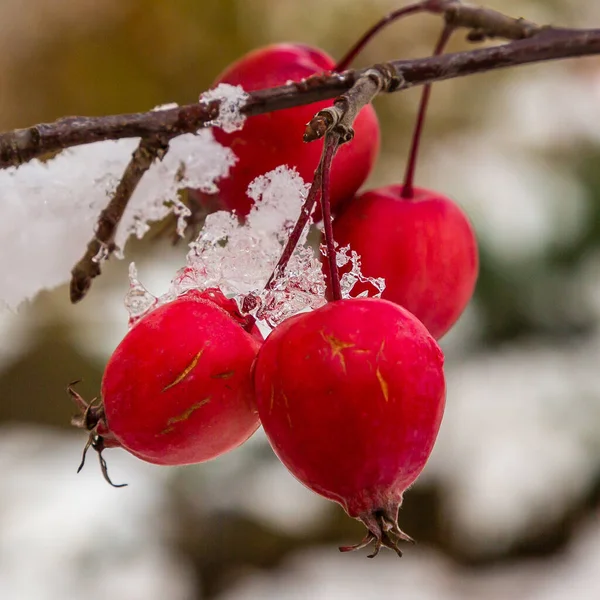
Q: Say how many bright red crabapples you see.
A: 4